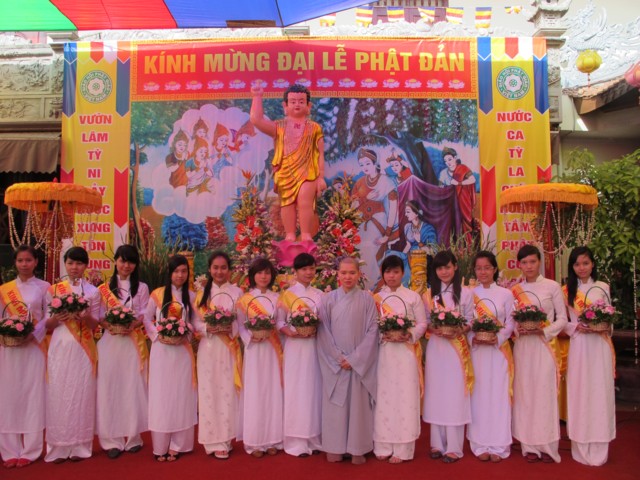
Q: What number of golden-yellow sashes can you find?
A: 12